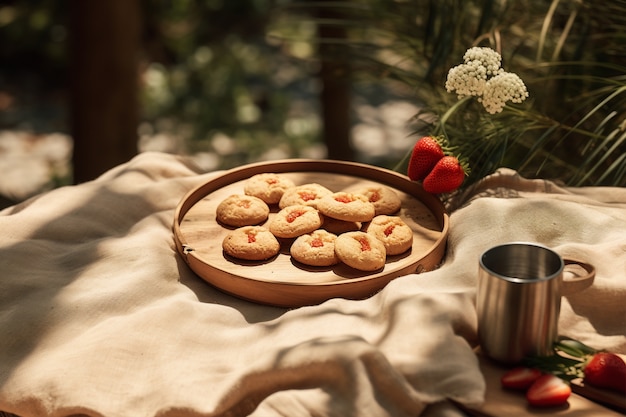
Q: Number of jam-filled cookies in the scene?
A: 10